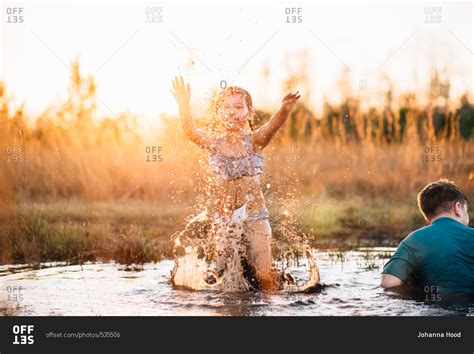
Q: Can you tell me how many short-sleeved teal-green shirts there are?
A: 1